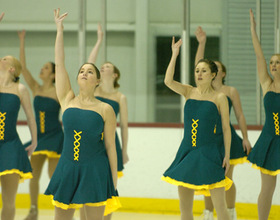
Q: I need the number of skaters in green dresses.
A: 7